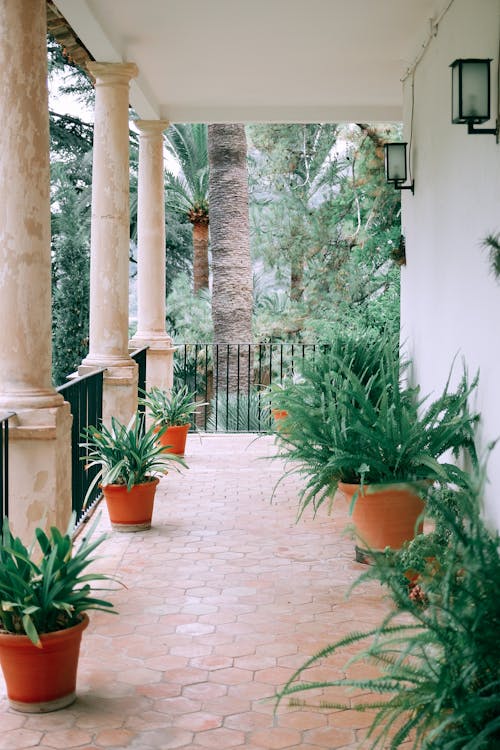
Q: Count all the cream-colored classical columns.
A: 3